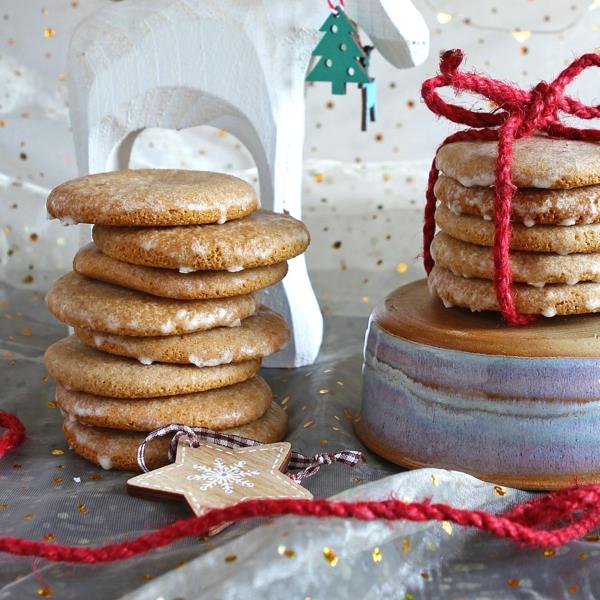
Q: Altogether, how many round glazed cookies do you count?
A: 13